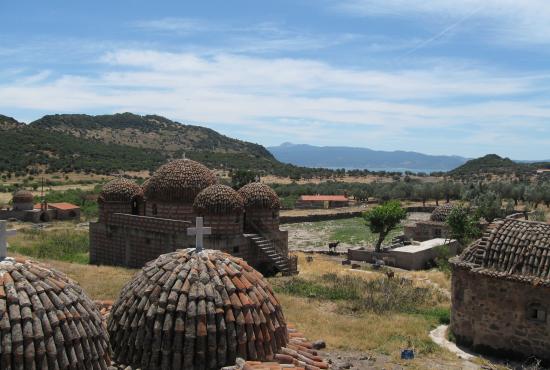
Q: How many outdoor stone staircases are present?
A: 1